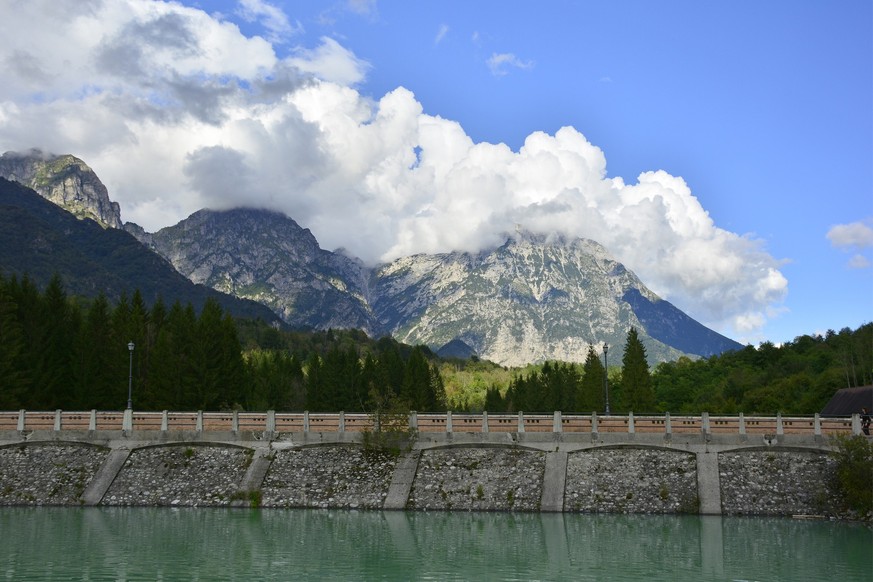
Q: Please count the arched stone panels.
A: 6